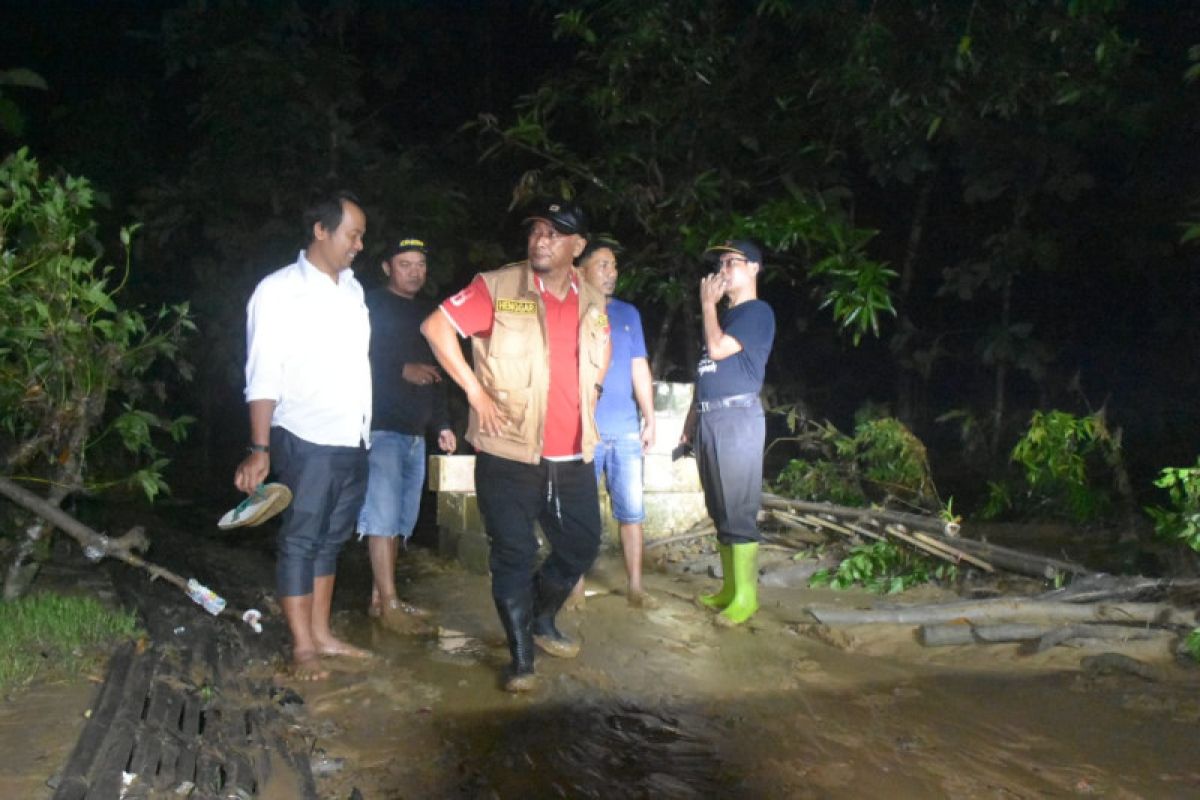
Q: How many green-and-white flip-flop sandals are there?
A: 2